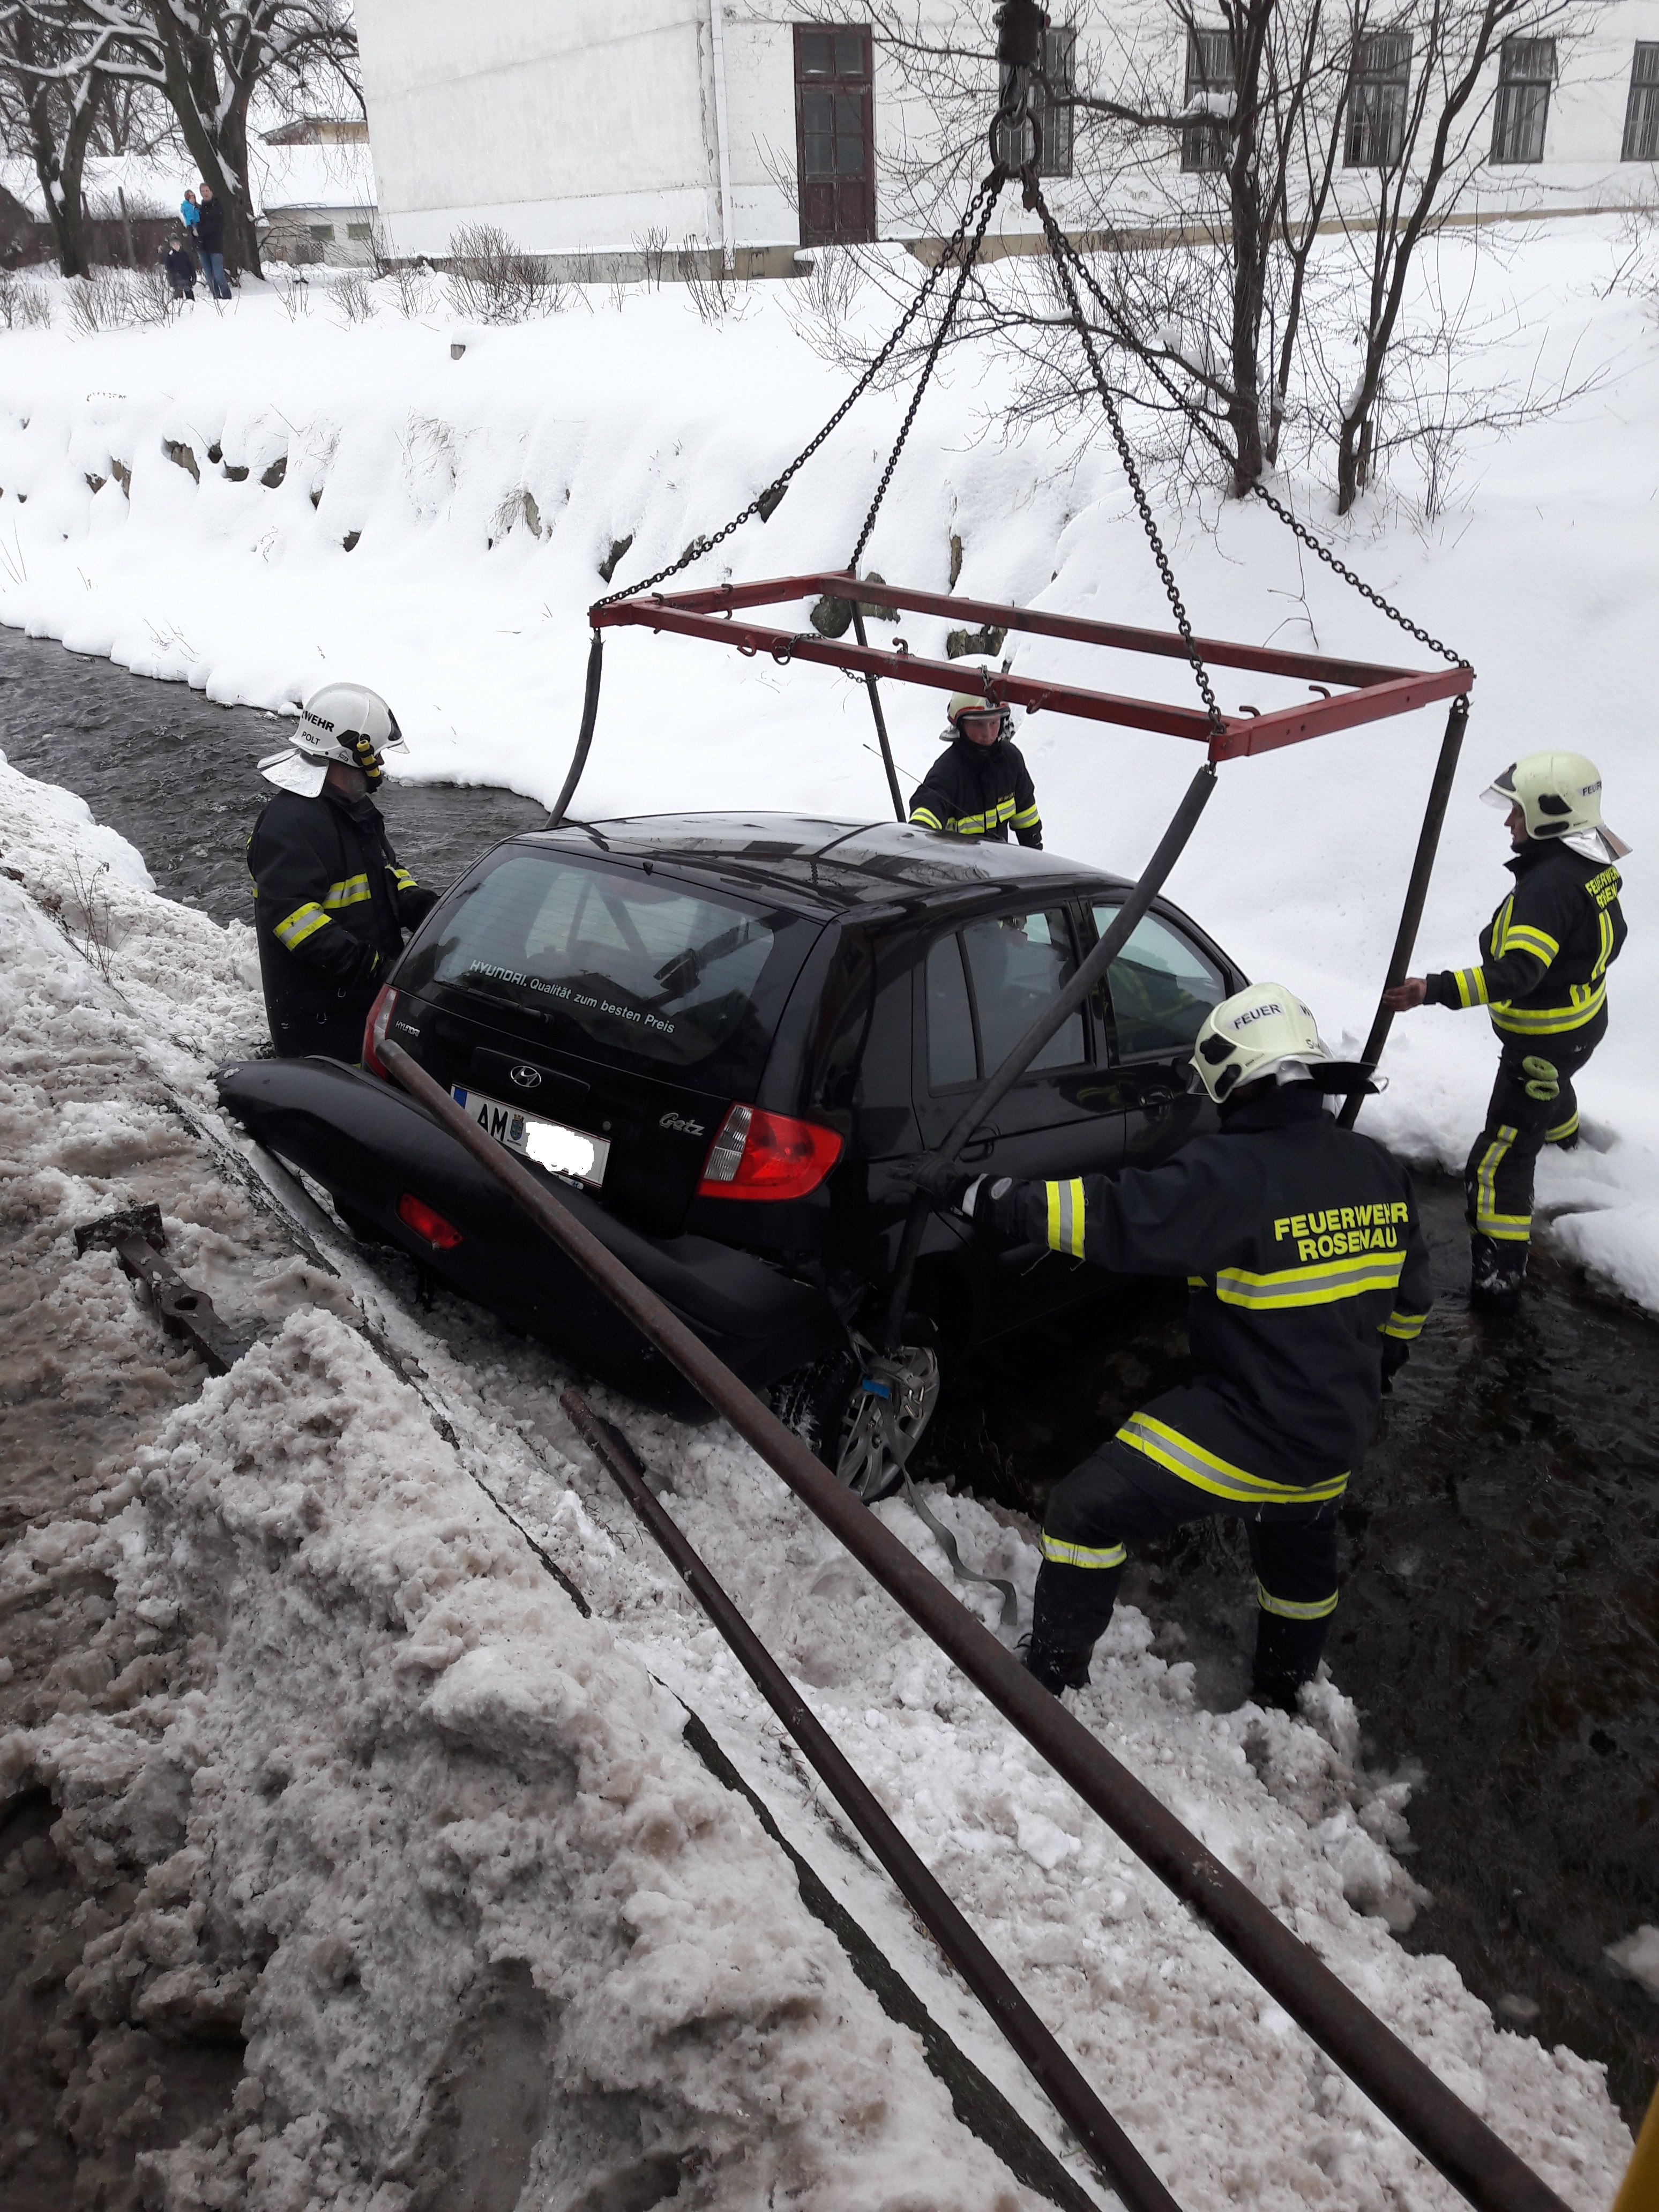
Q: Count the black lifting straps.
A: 4